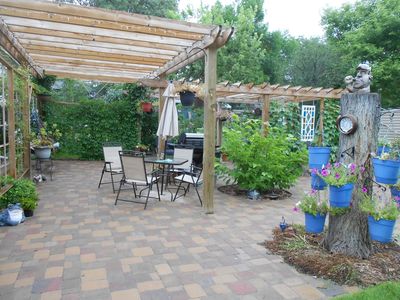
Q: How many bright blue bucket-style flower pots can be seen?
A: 8